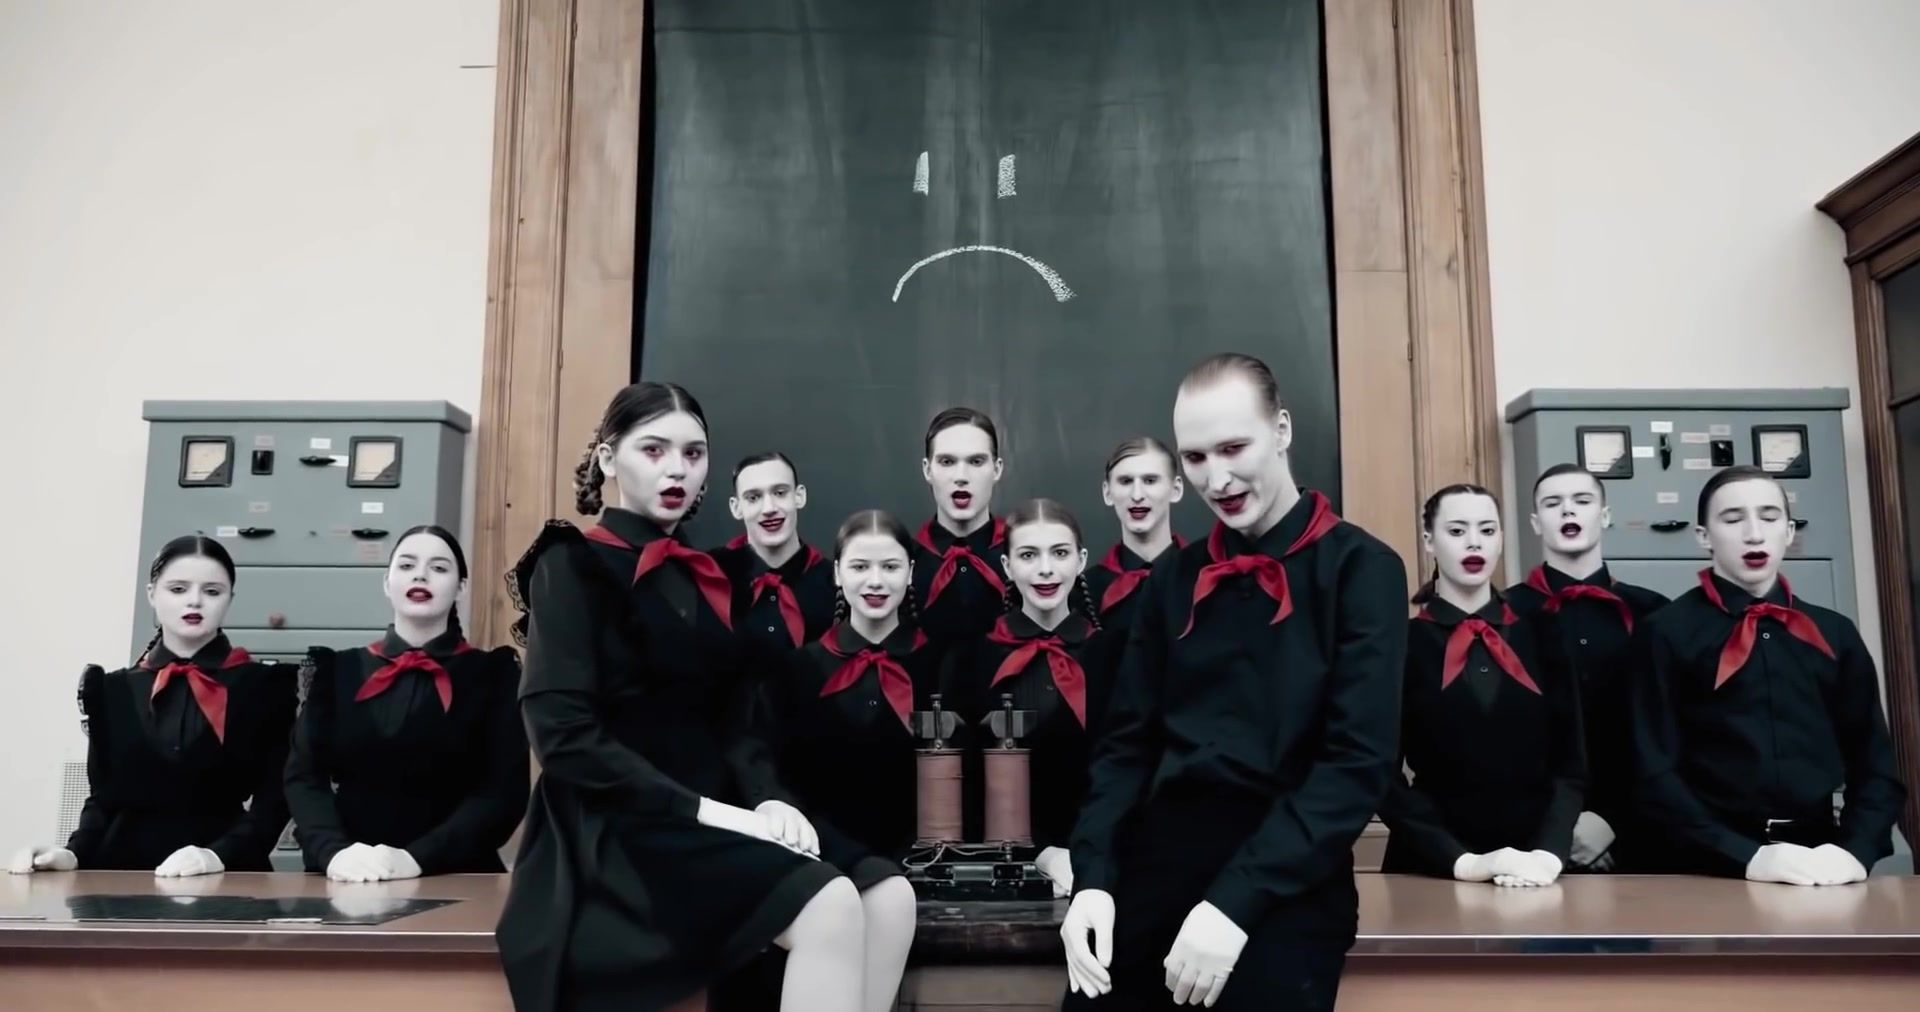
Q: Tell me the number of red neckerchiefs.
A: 12